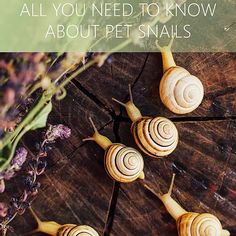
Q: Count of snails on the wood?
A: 5